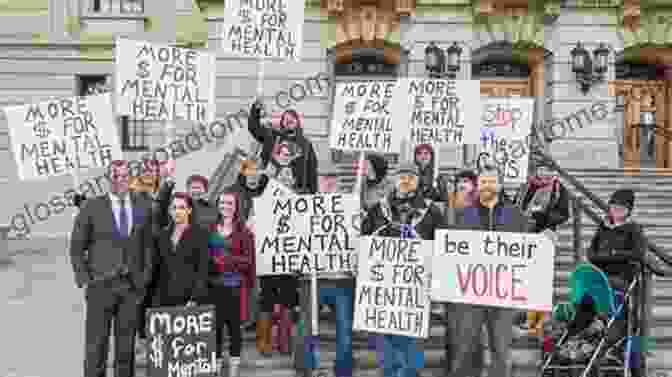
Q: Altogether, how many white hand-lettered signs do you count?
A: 9